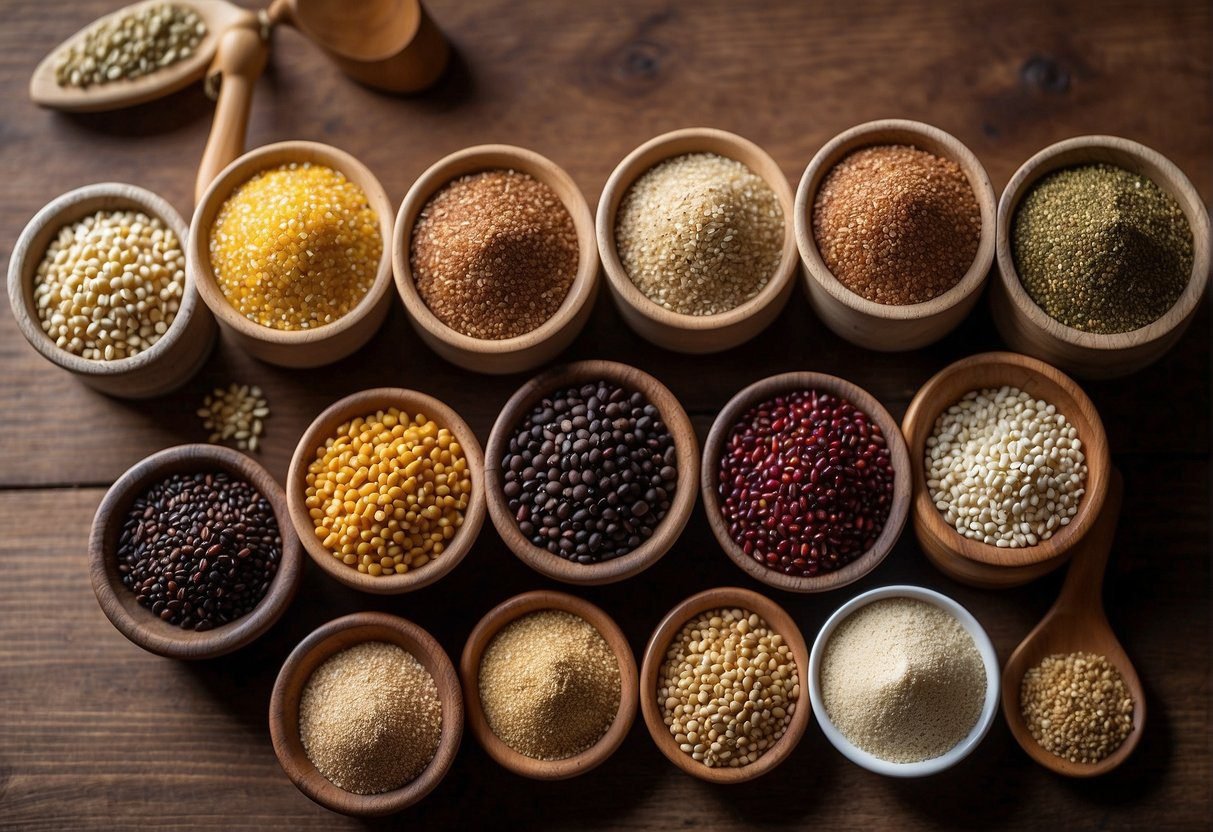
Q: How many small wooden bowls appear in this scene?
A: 14